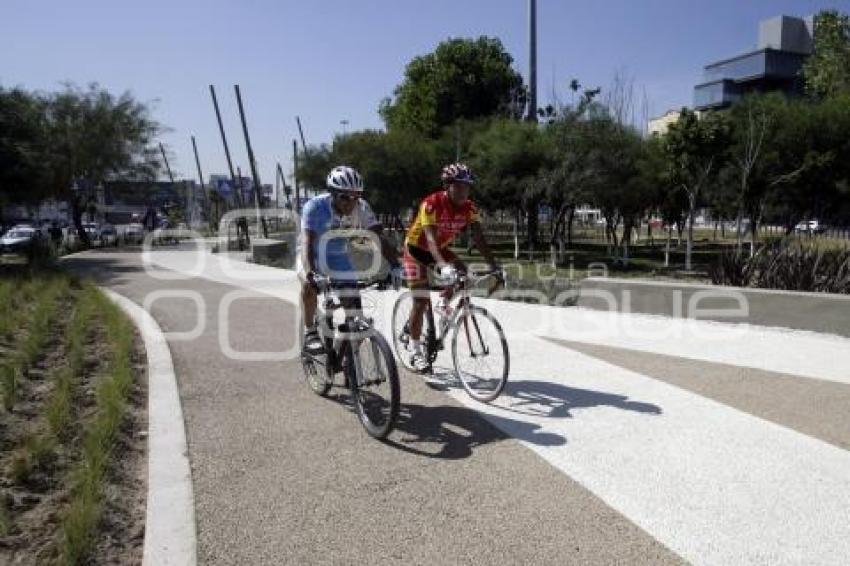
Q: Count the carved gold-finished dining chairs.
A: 0